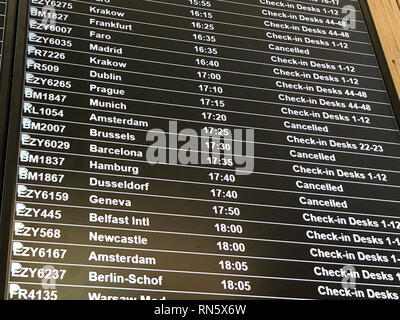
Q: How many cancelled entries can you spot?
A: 5